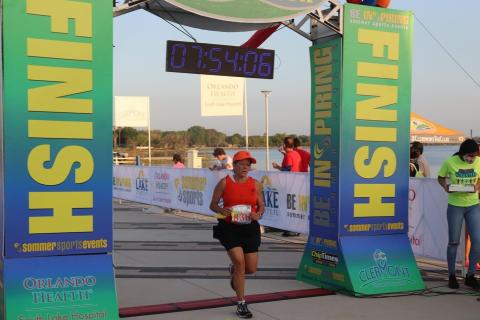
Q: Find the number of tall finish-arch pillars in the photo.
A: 2